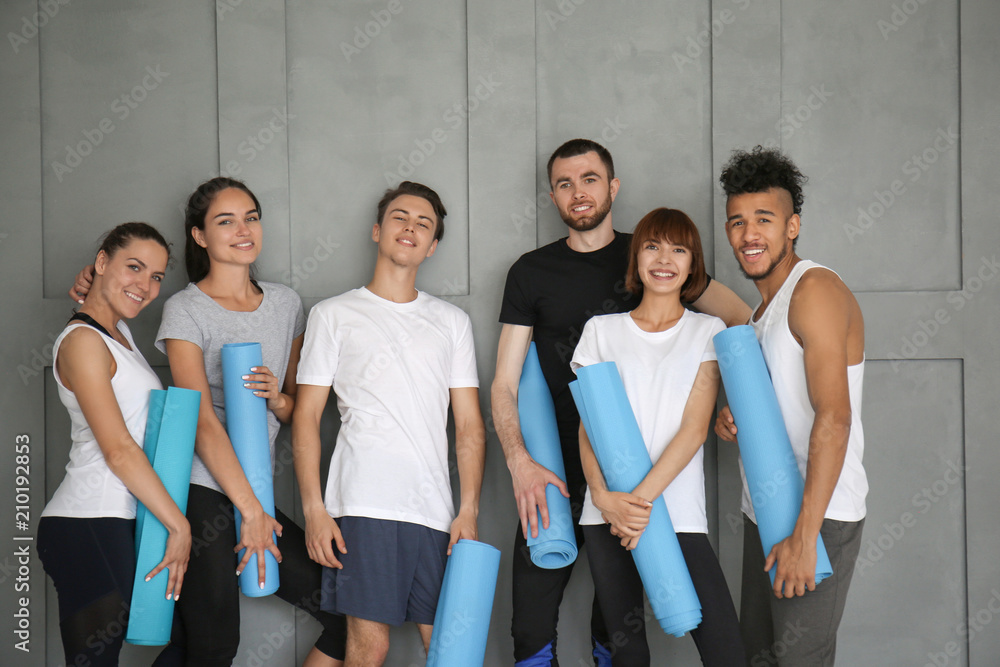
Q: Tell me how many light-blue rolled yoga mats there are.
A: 5